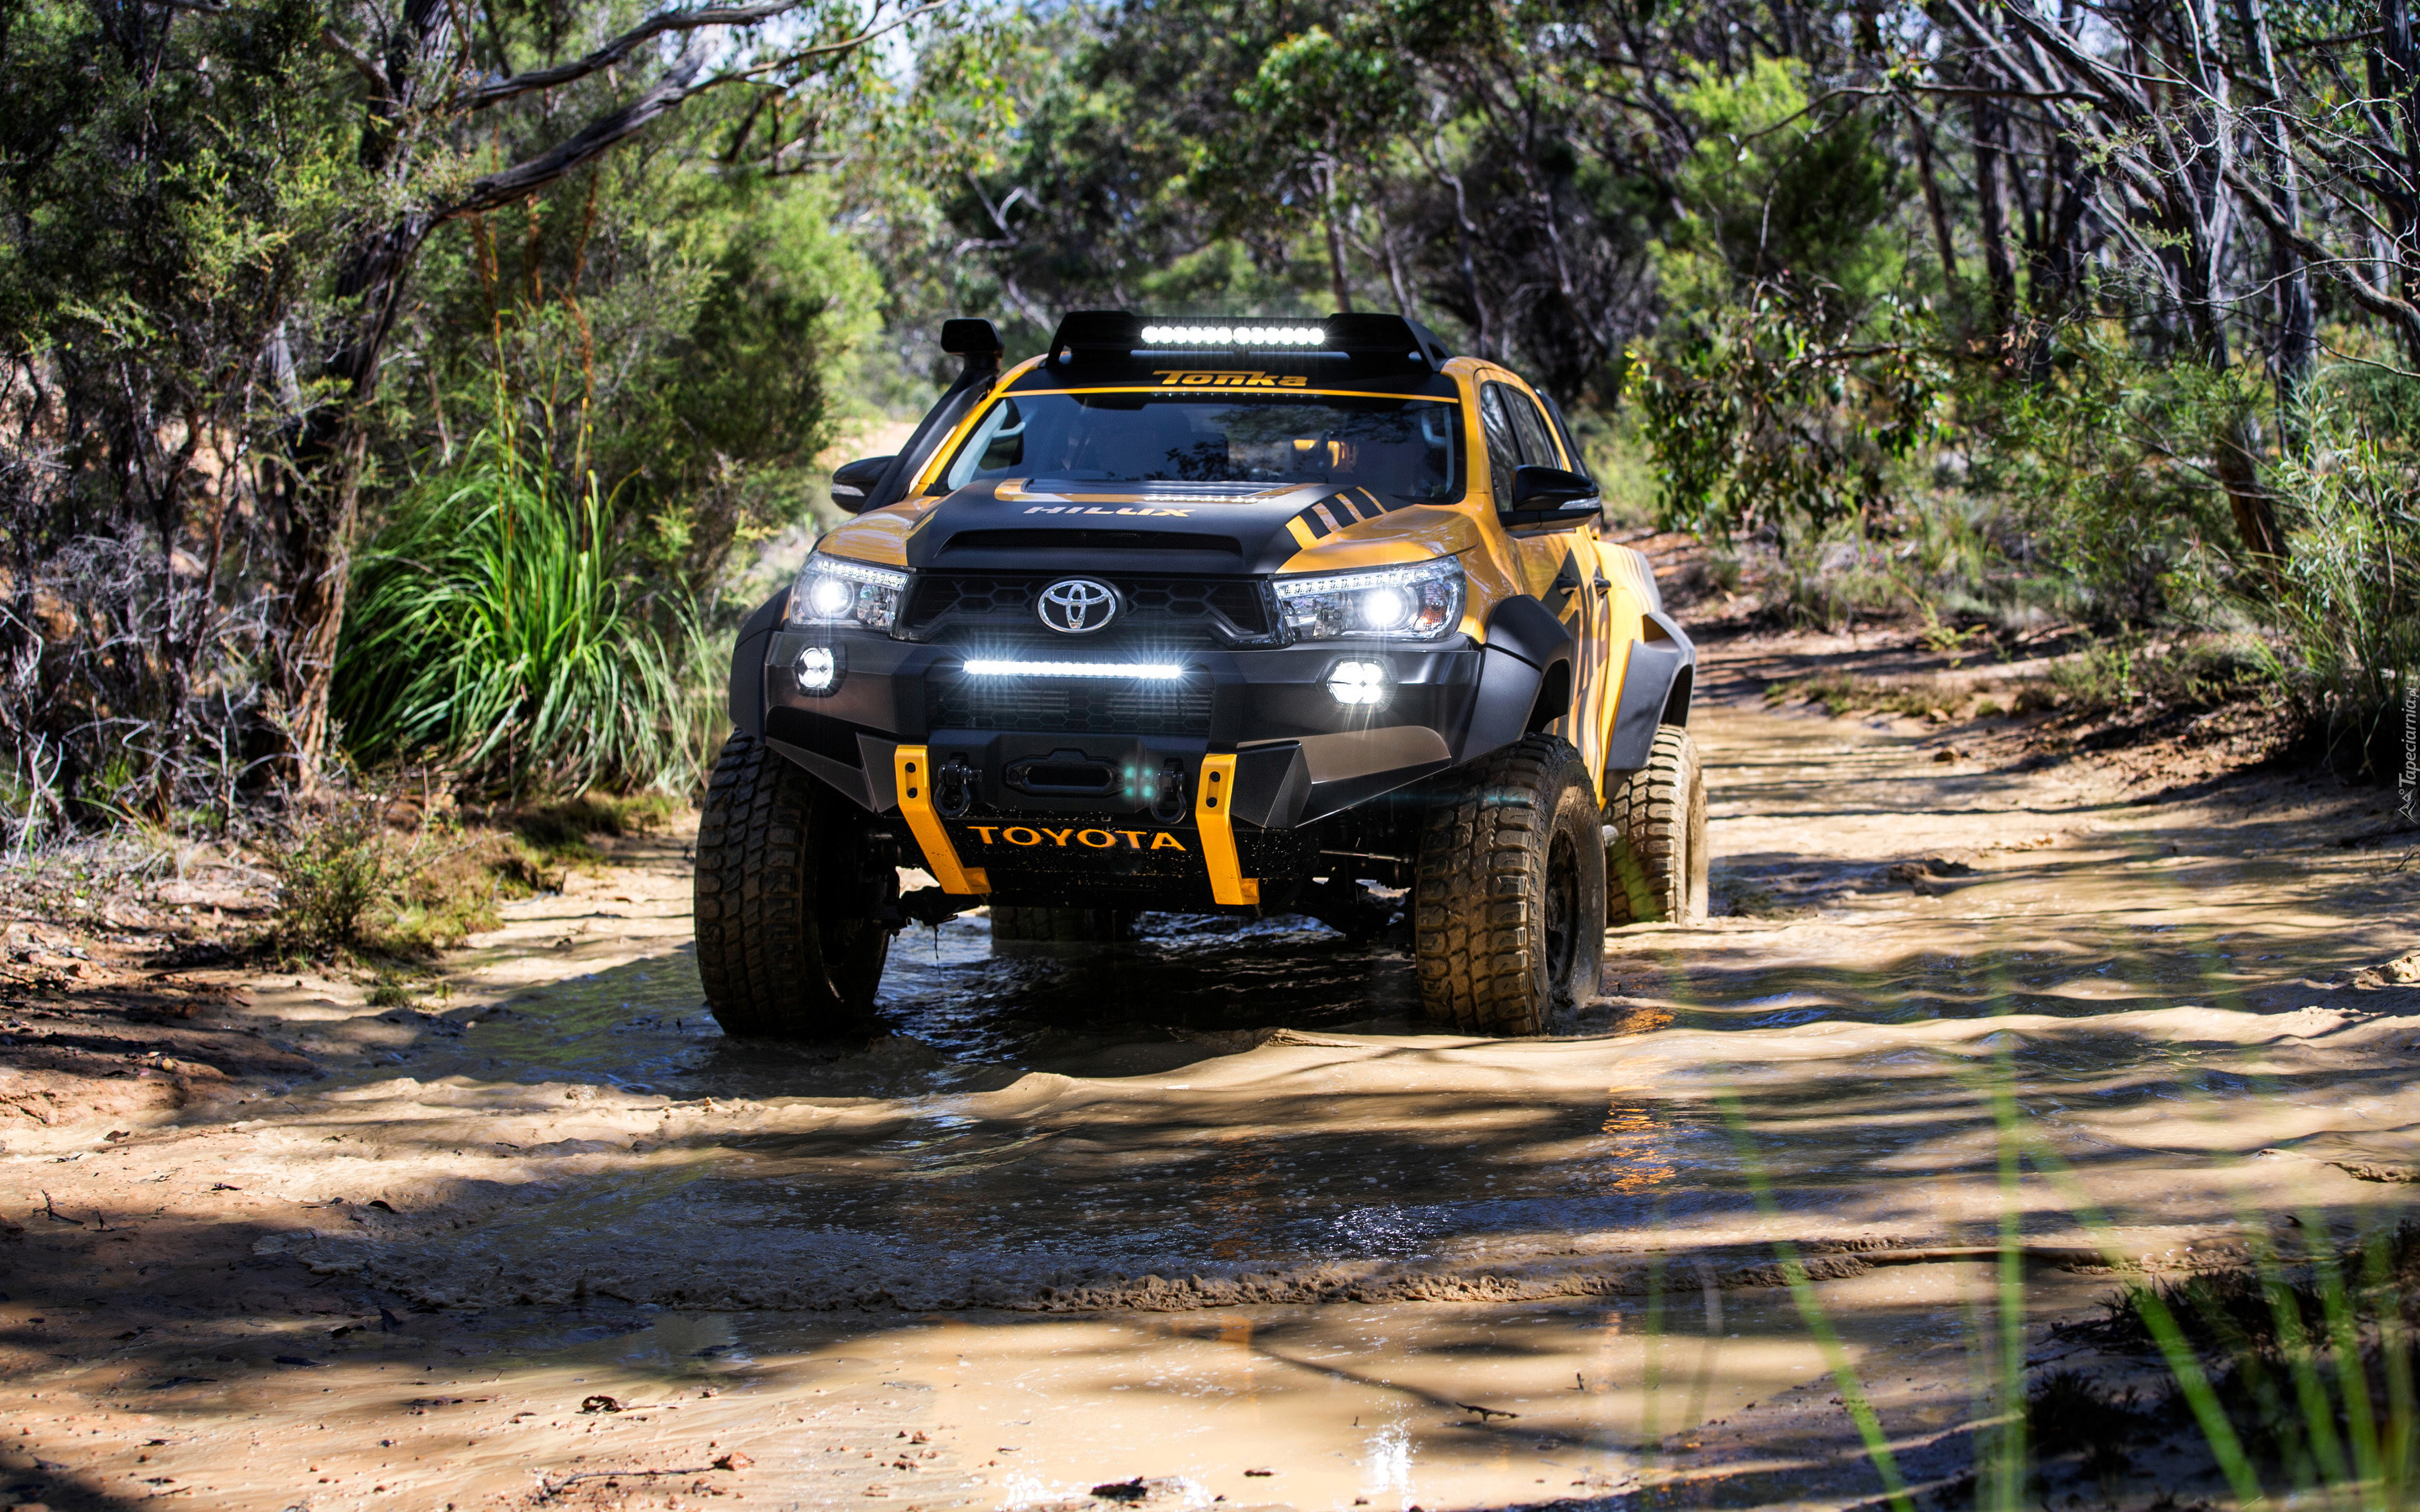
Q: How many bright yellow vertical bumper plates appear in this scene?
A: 2